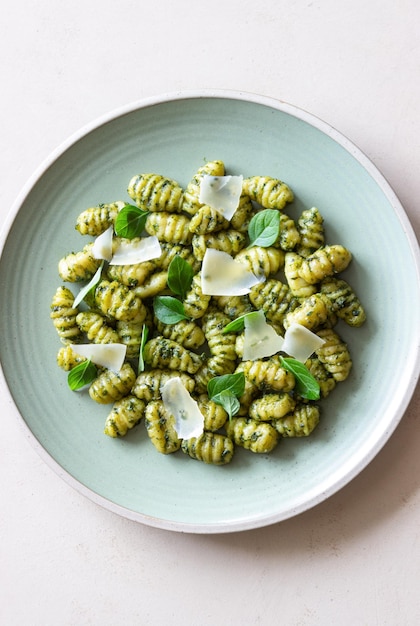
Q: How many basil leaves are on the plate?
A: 11